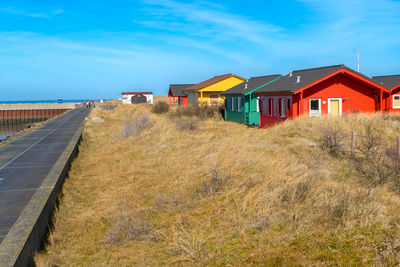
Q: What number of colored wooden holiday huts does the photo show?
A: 5